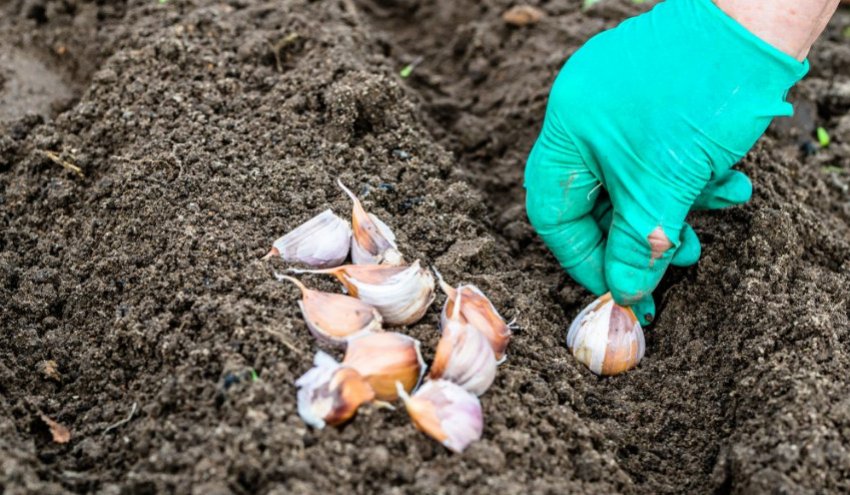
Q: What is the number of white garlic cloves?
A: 10